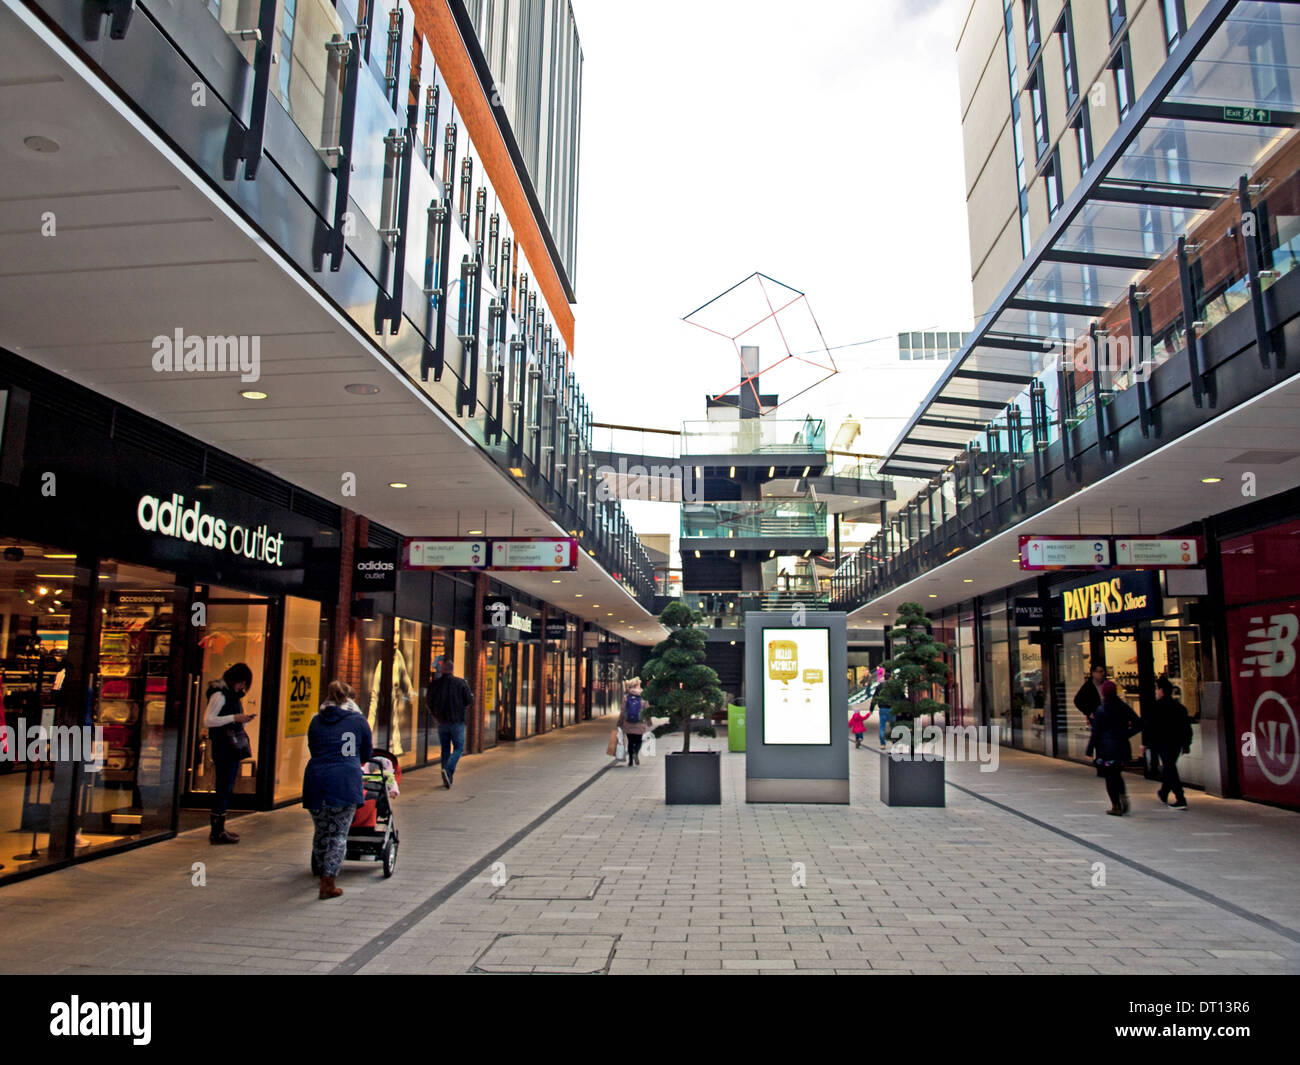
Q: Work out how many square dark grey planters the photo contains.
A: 2